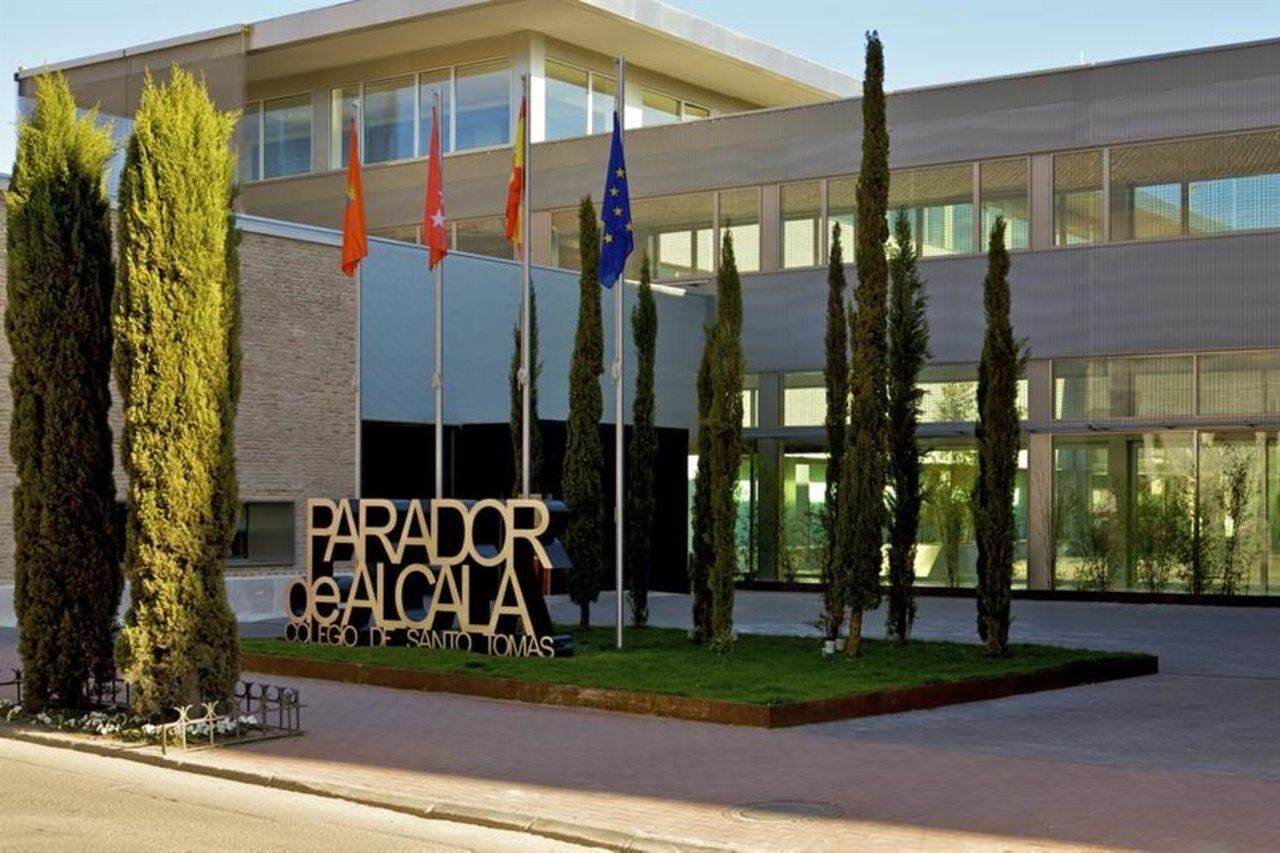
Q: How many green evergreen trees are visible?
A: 11